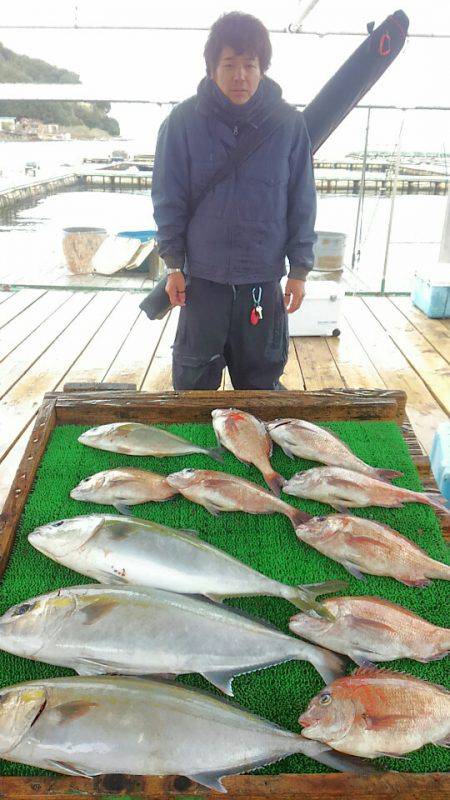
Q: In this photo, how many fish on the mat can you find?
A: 12